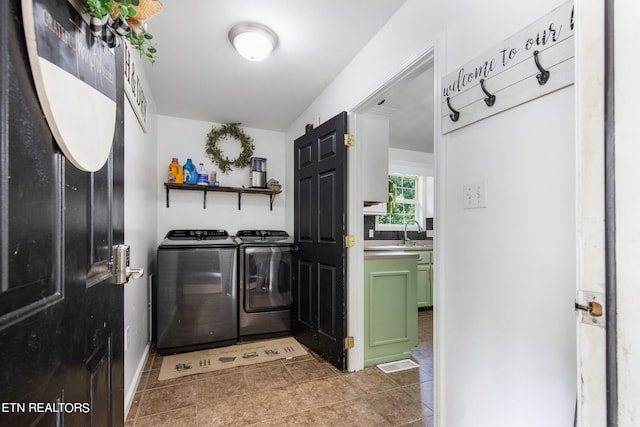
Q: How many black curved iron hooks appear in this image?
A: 3